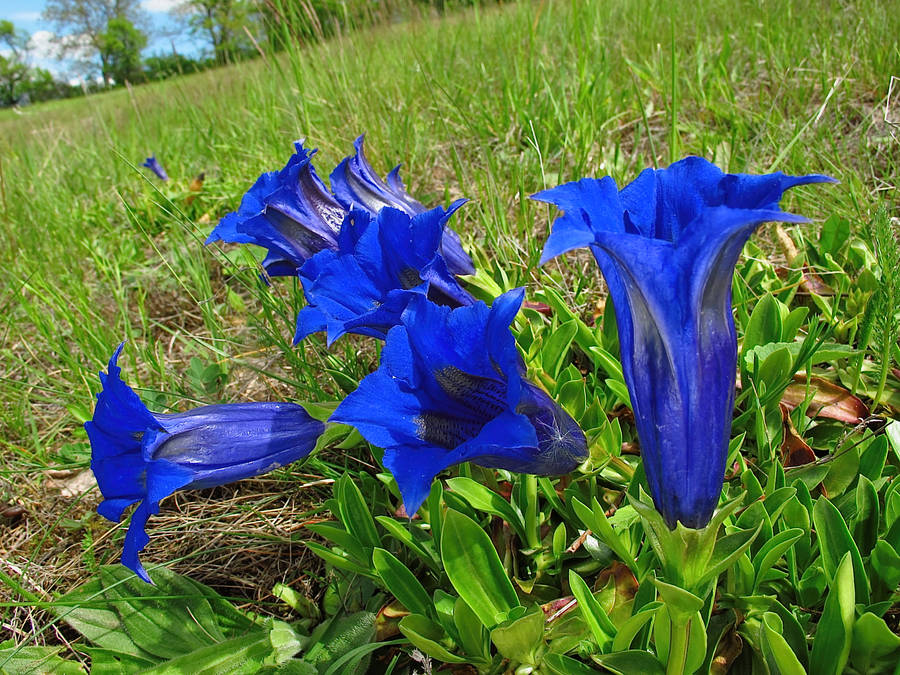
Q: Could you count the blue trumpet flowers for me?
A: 7